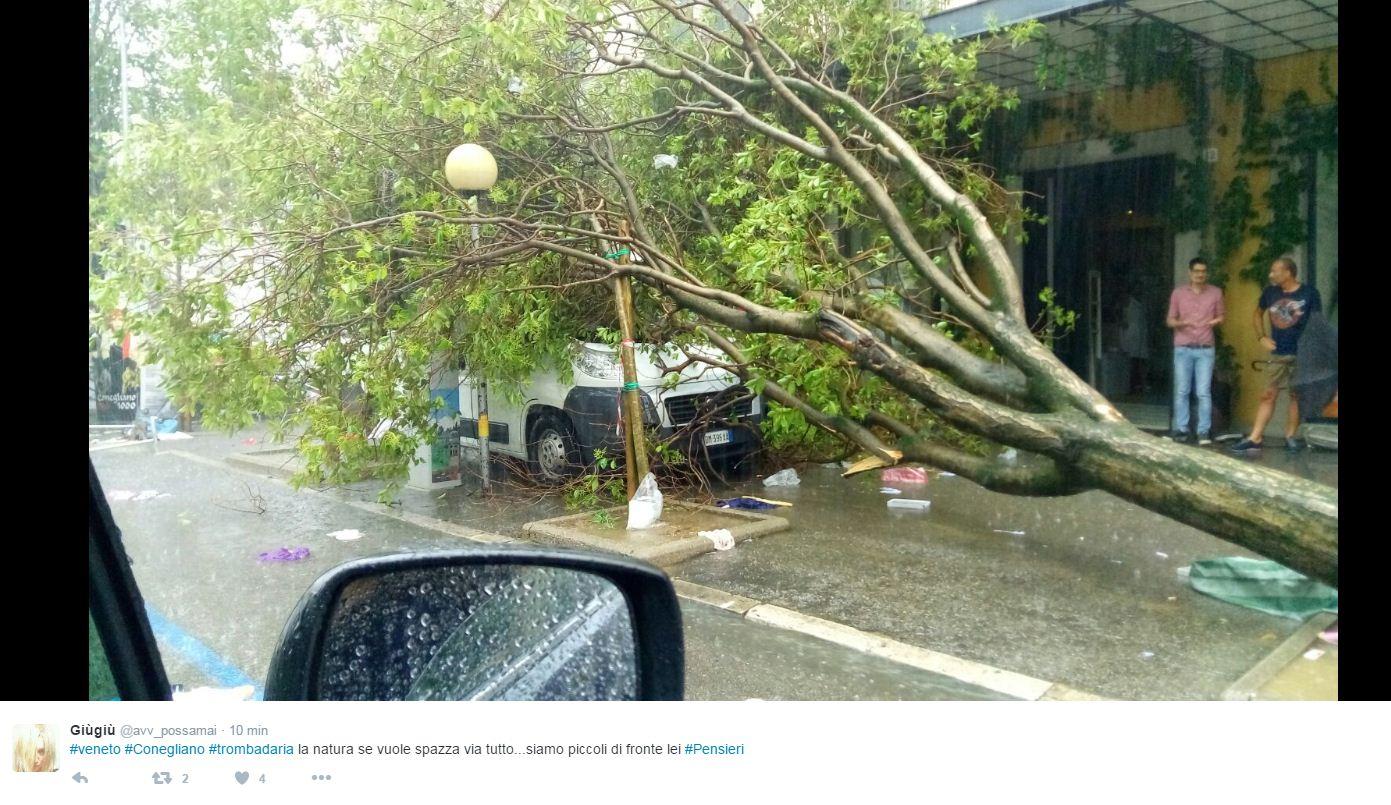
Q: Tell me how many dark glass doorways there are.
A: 1